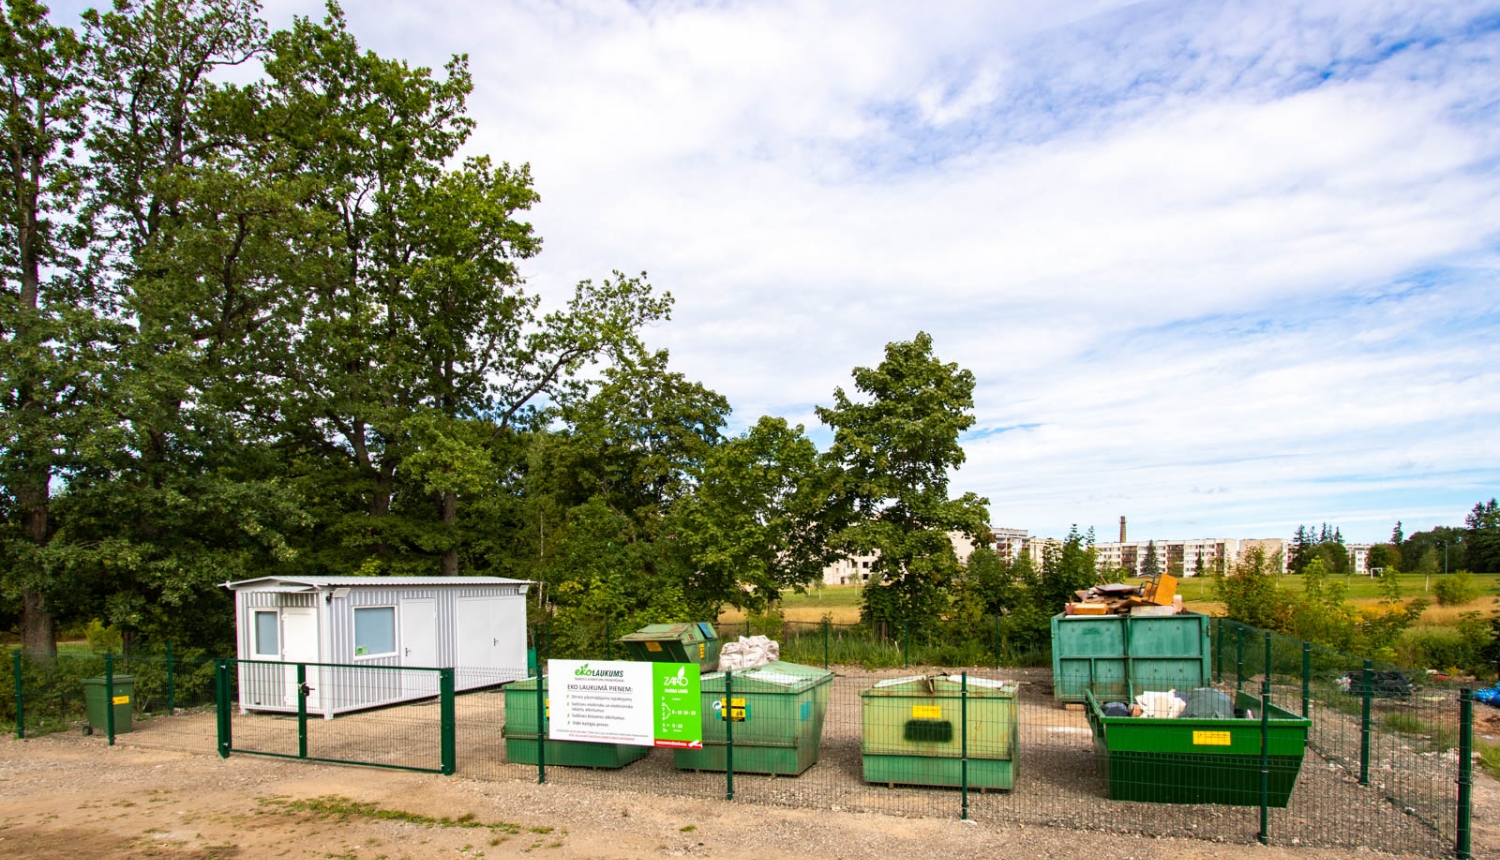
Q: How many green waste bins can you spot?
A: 7